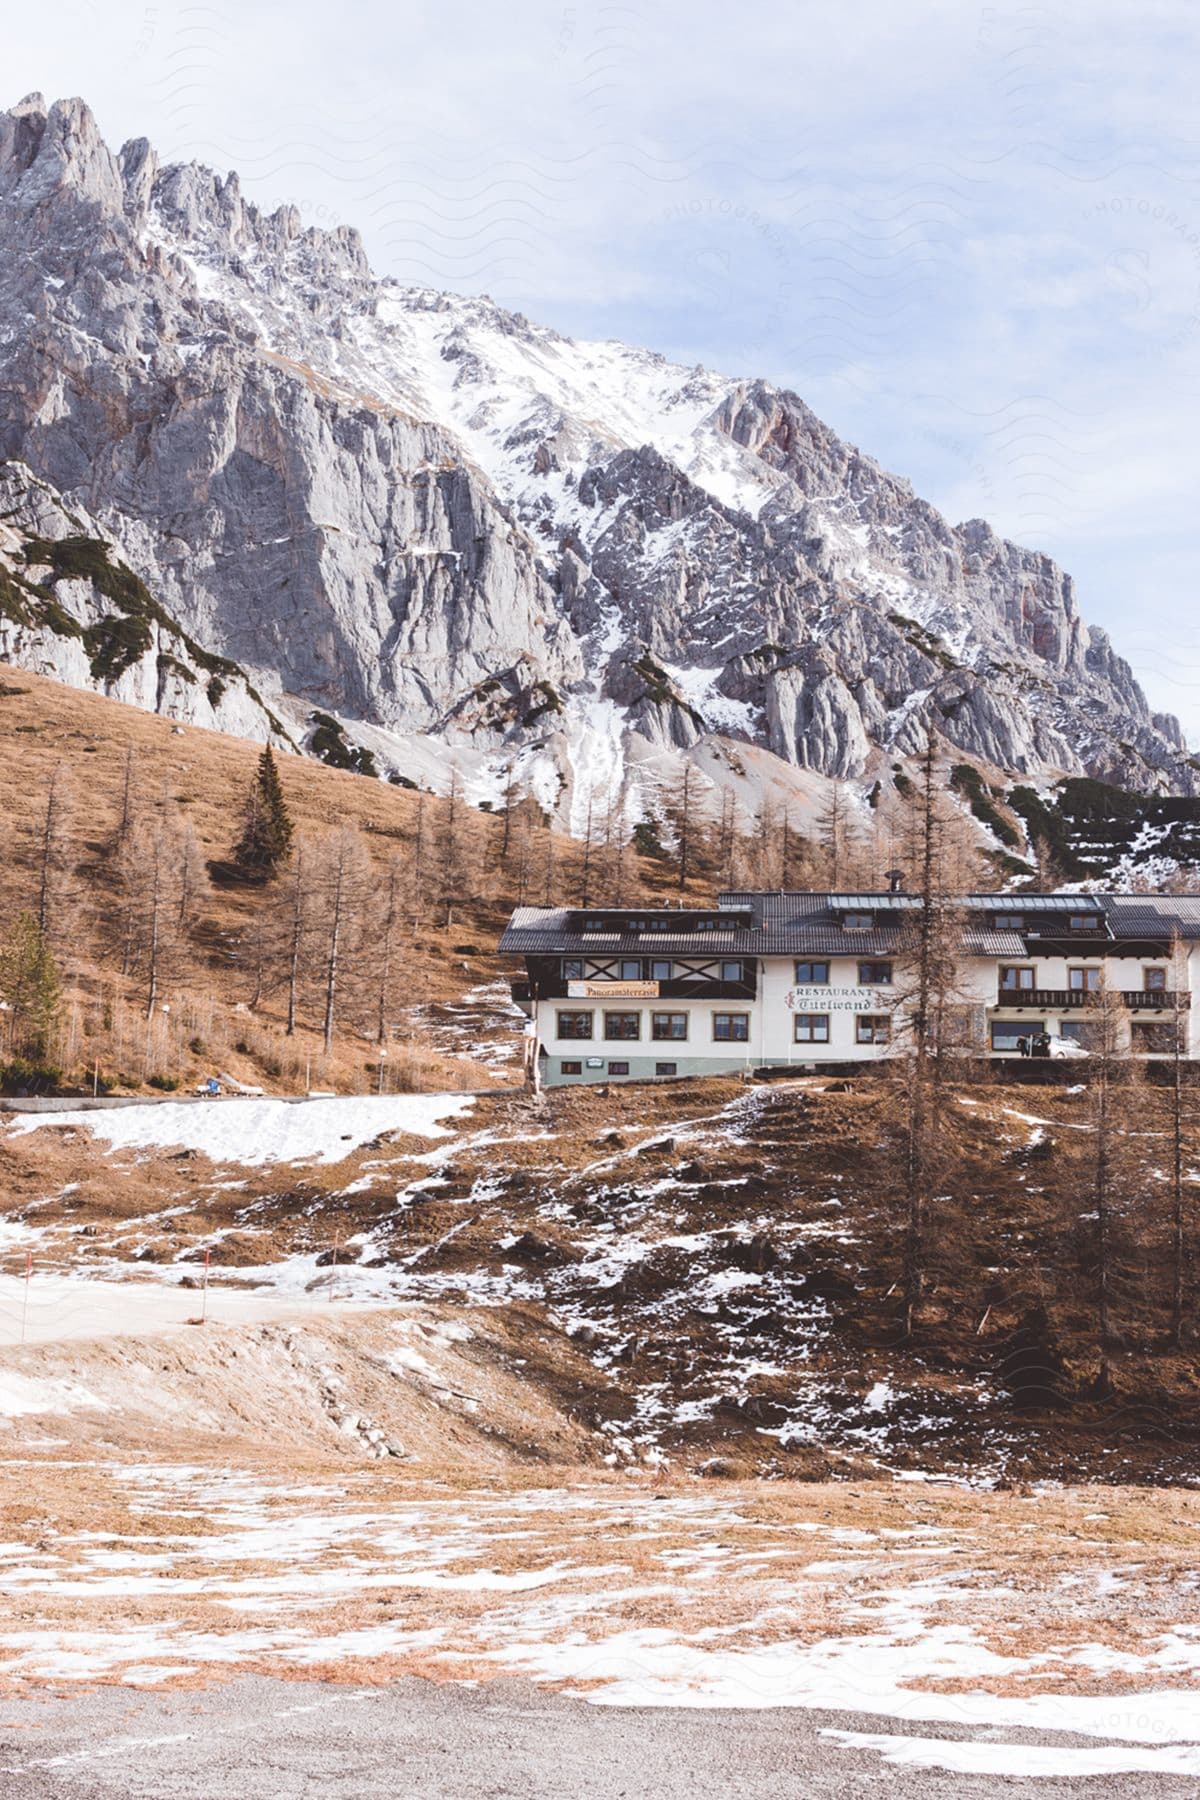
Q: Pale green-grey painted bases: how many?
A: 1